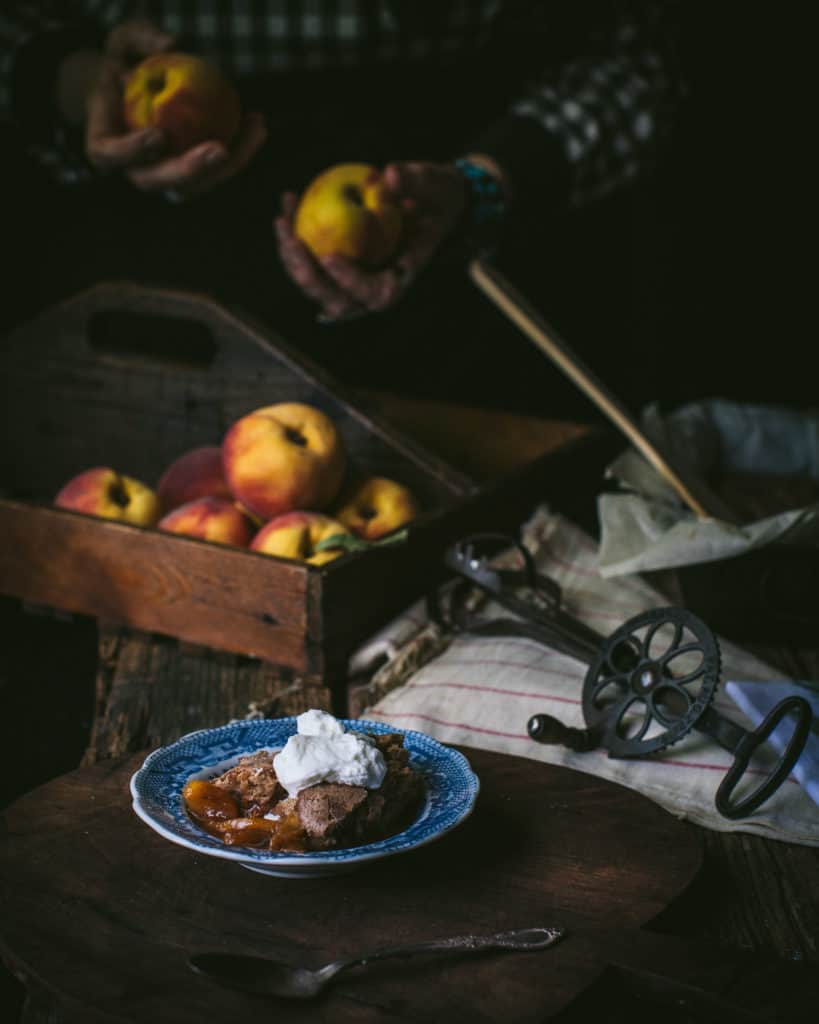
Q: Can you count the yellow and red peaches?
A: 8